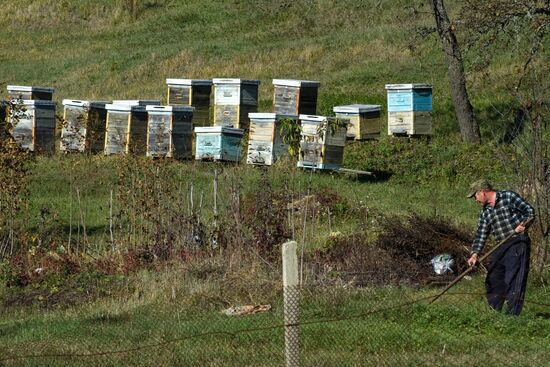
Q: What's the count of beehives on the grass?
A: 14